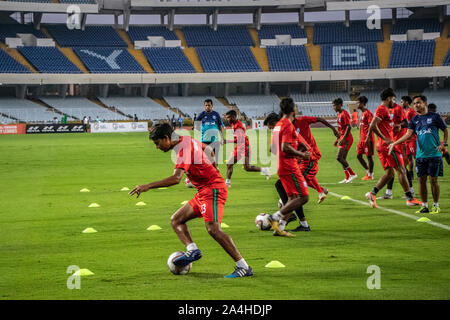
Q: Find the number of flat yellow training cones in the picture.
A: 13